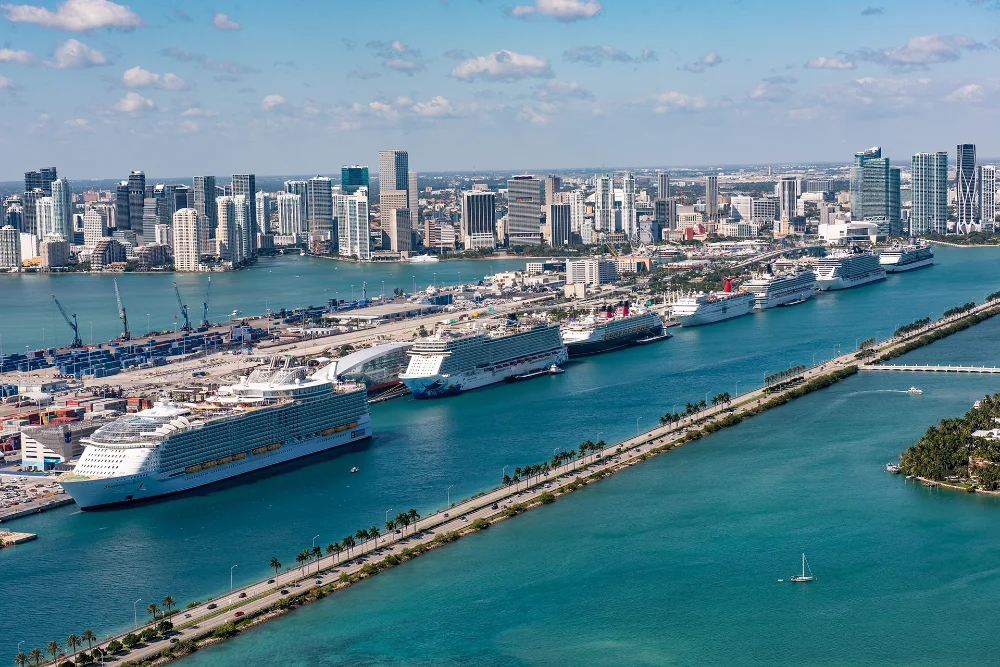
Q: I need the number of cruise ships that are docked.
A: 7